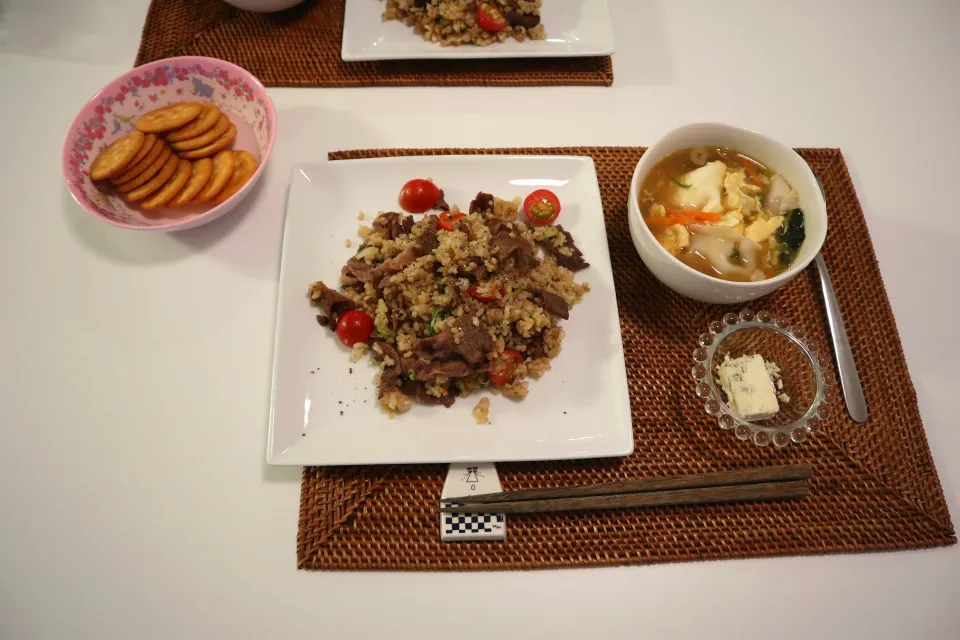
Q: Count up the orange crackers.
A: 13